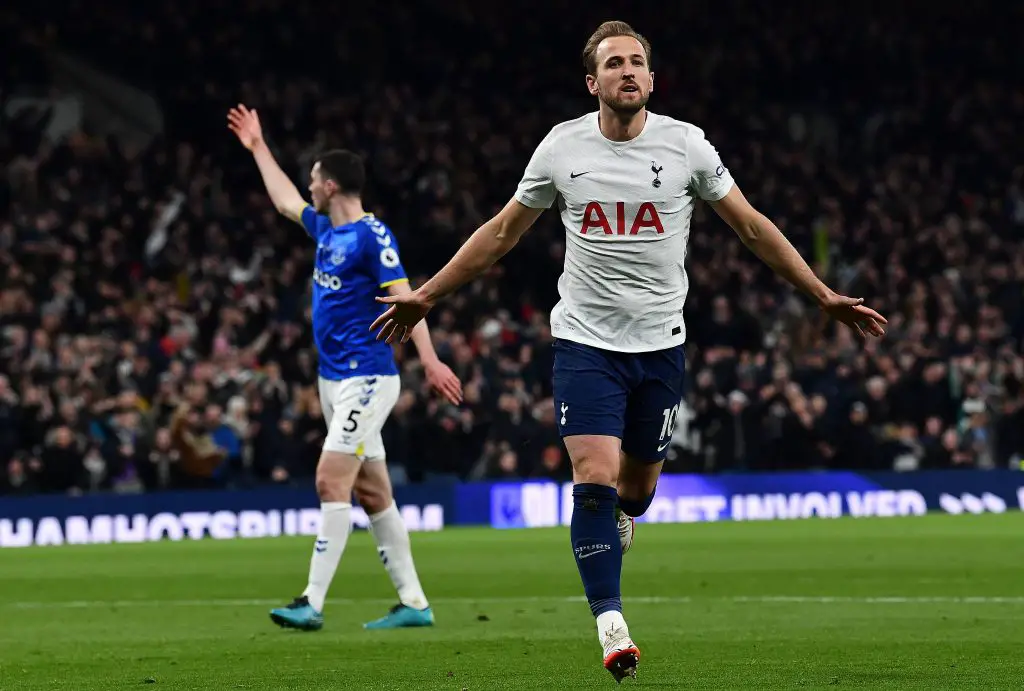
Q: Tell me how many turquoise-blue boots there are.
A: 2